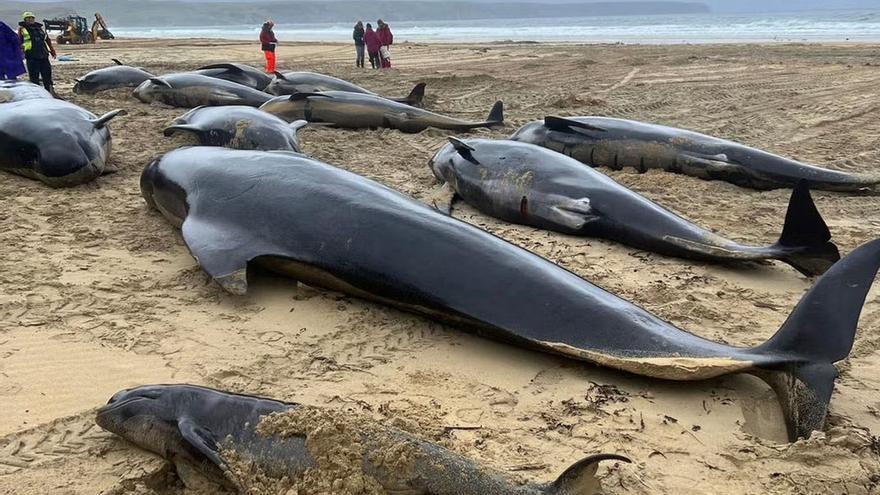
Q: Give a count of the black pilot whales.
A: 12